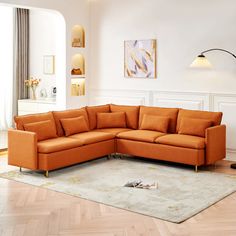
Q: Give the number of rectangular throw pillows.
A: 5